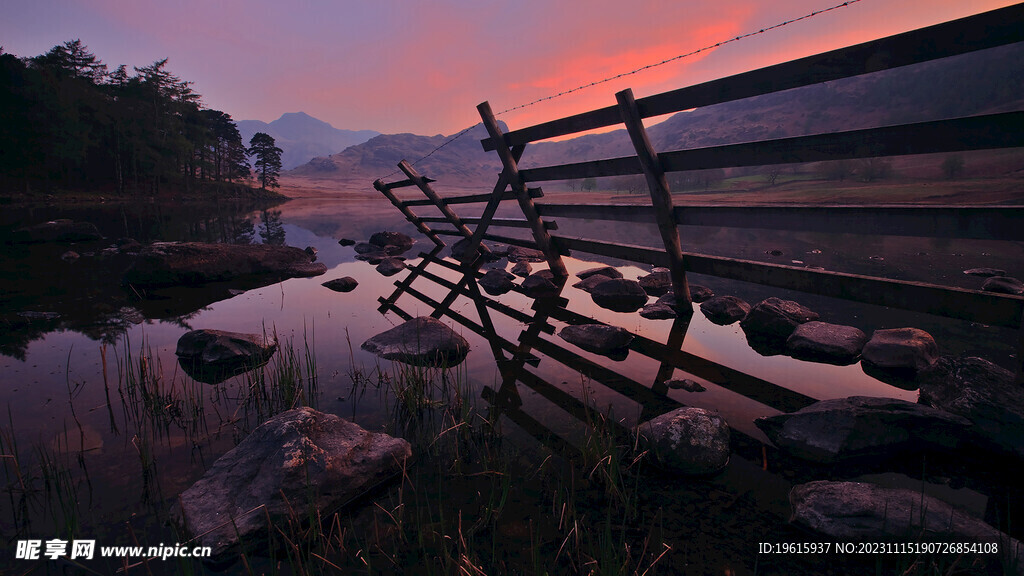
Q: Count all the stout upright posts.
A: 4